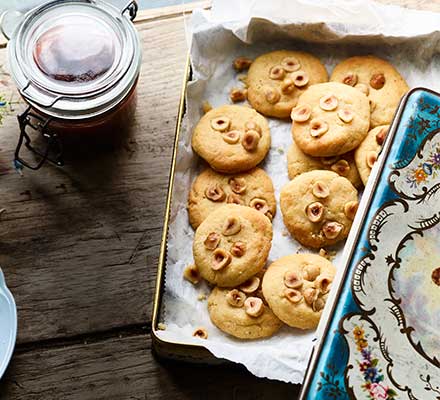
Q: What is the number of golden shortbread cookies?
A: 11